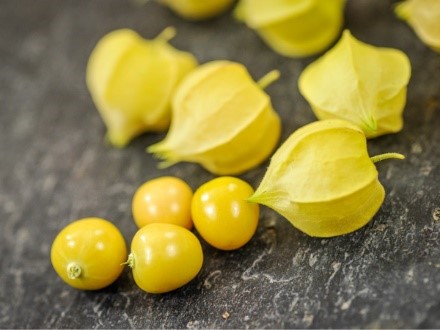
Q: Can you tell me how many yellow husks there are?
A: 7